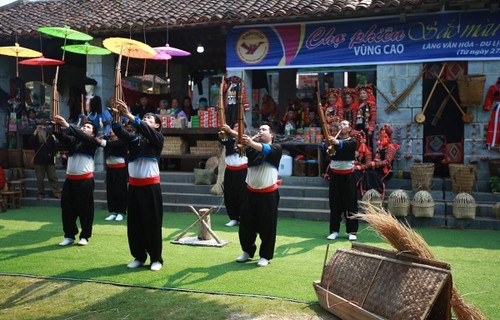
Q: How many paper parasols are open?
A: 7